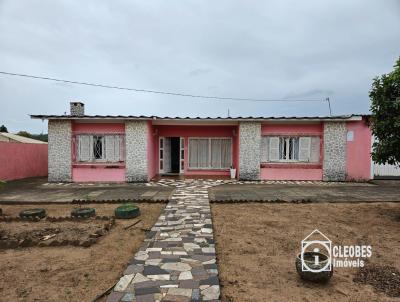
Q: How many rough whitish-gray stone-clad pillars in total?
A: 4